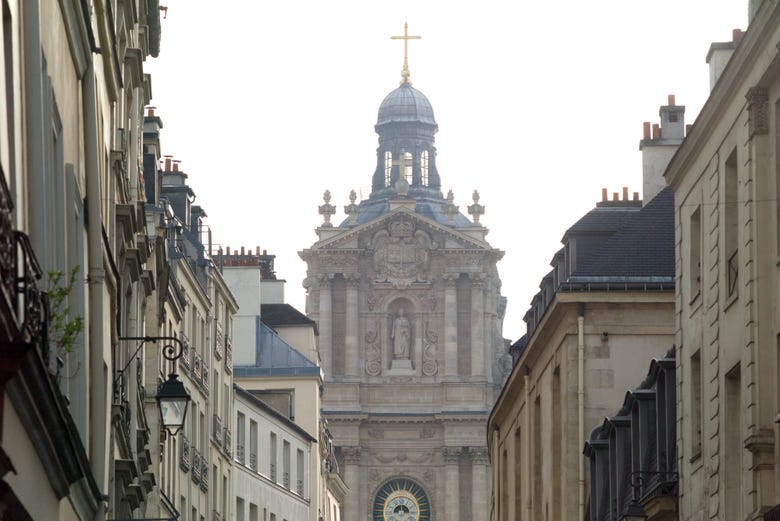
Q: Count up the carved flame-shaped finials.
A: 4